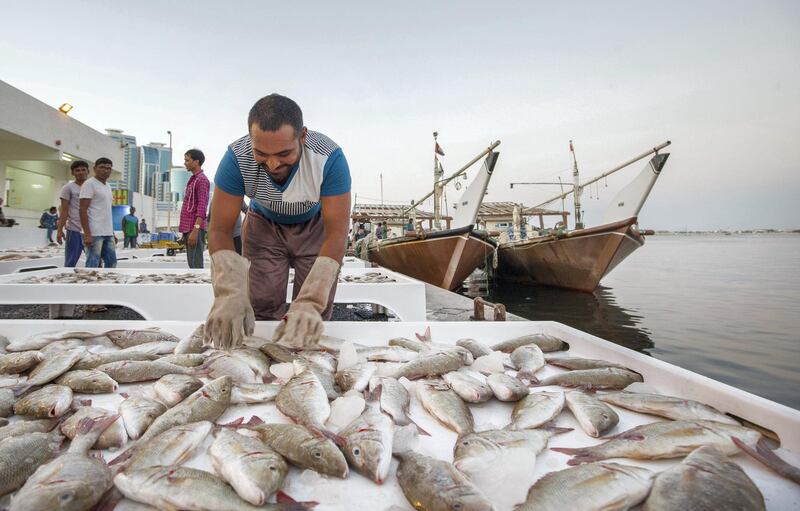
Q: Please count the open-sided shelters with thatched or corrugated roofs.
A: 2